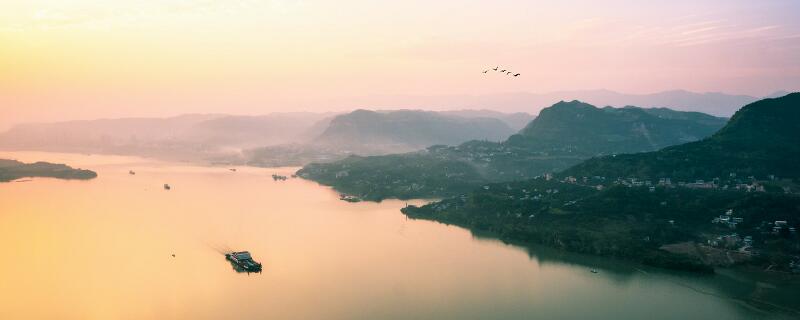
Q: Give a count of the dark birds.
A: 5